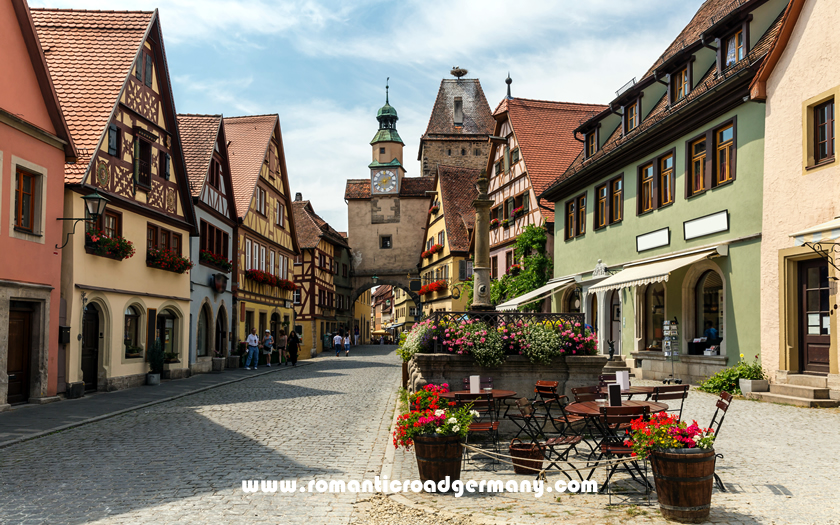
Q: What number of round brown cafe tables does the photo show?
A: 3